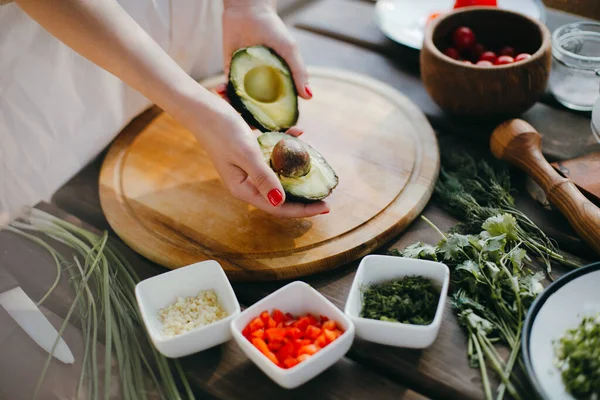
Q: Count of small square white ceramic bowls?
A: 3